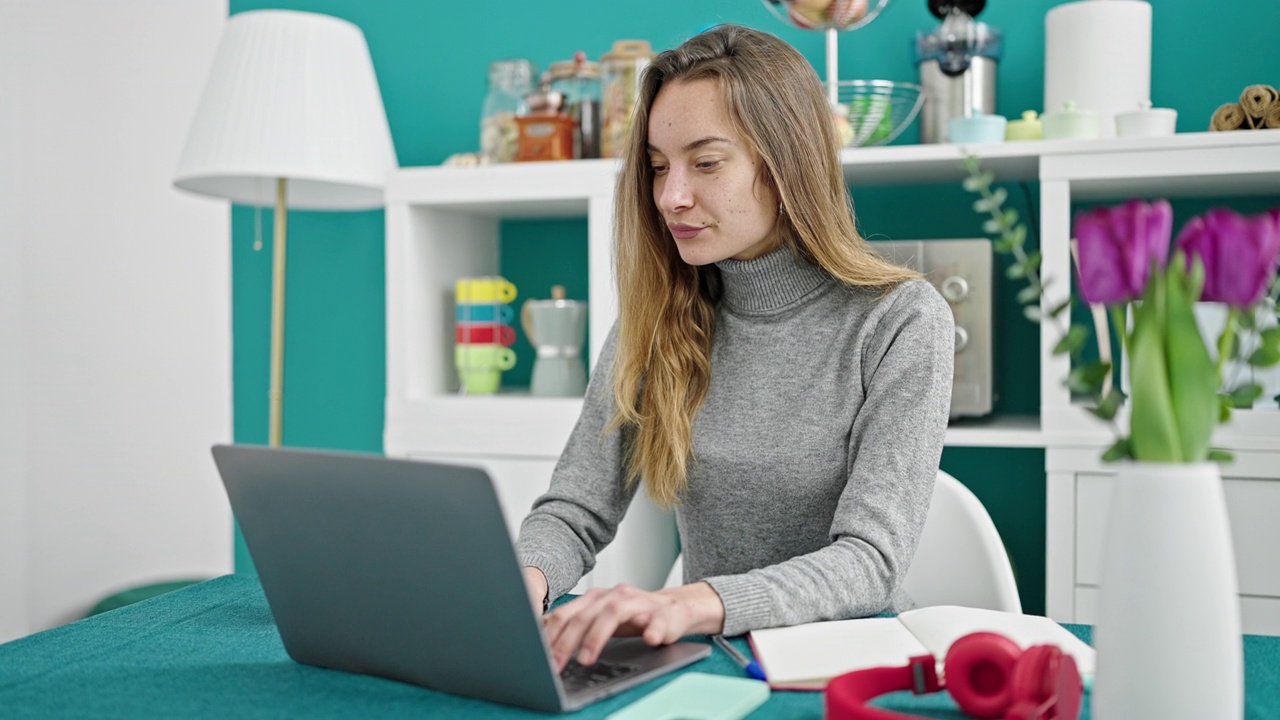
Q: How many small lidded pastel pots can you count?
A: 4